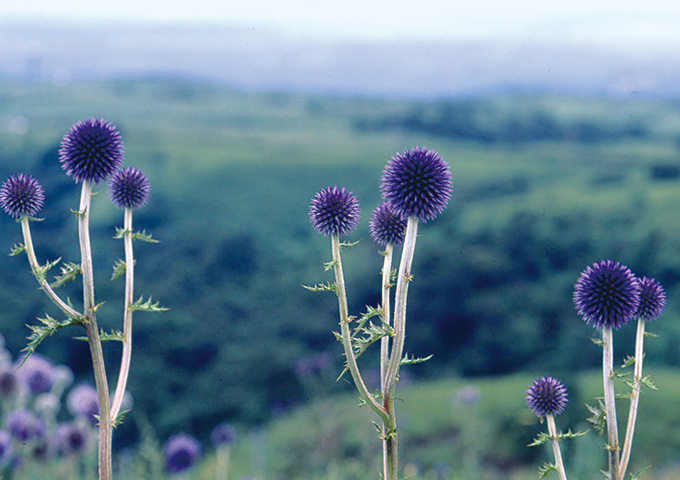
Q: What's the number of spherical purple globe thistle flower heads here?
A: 9